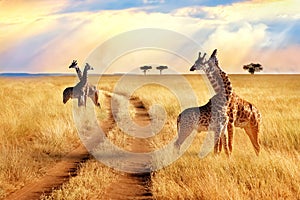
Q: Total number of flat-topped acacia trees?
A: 3